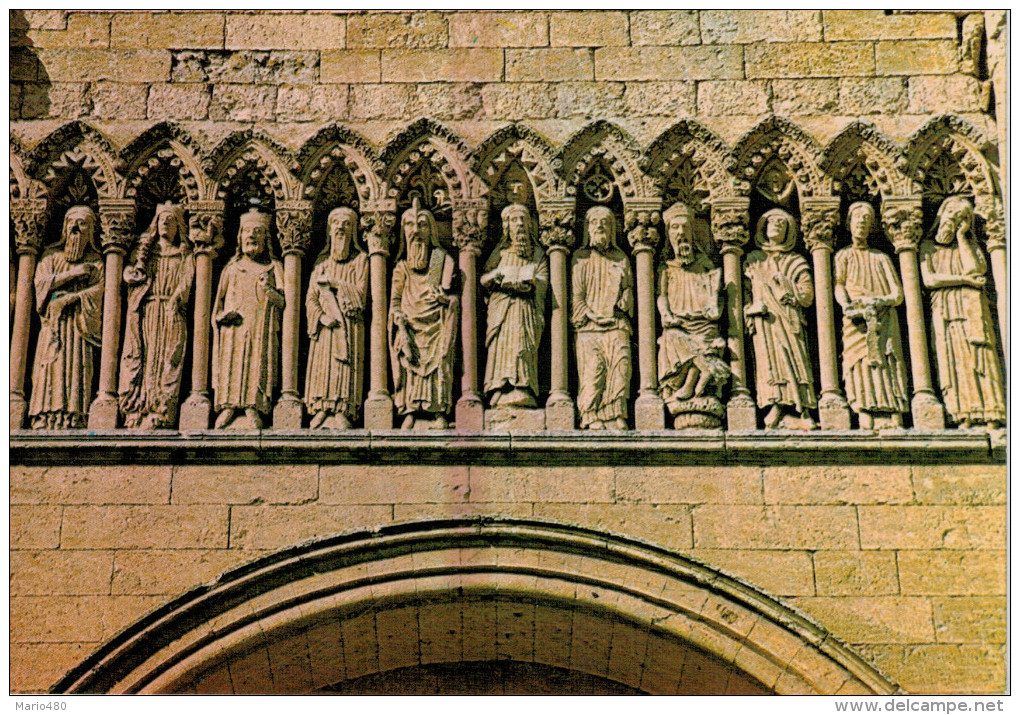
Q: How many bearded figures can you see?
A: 8